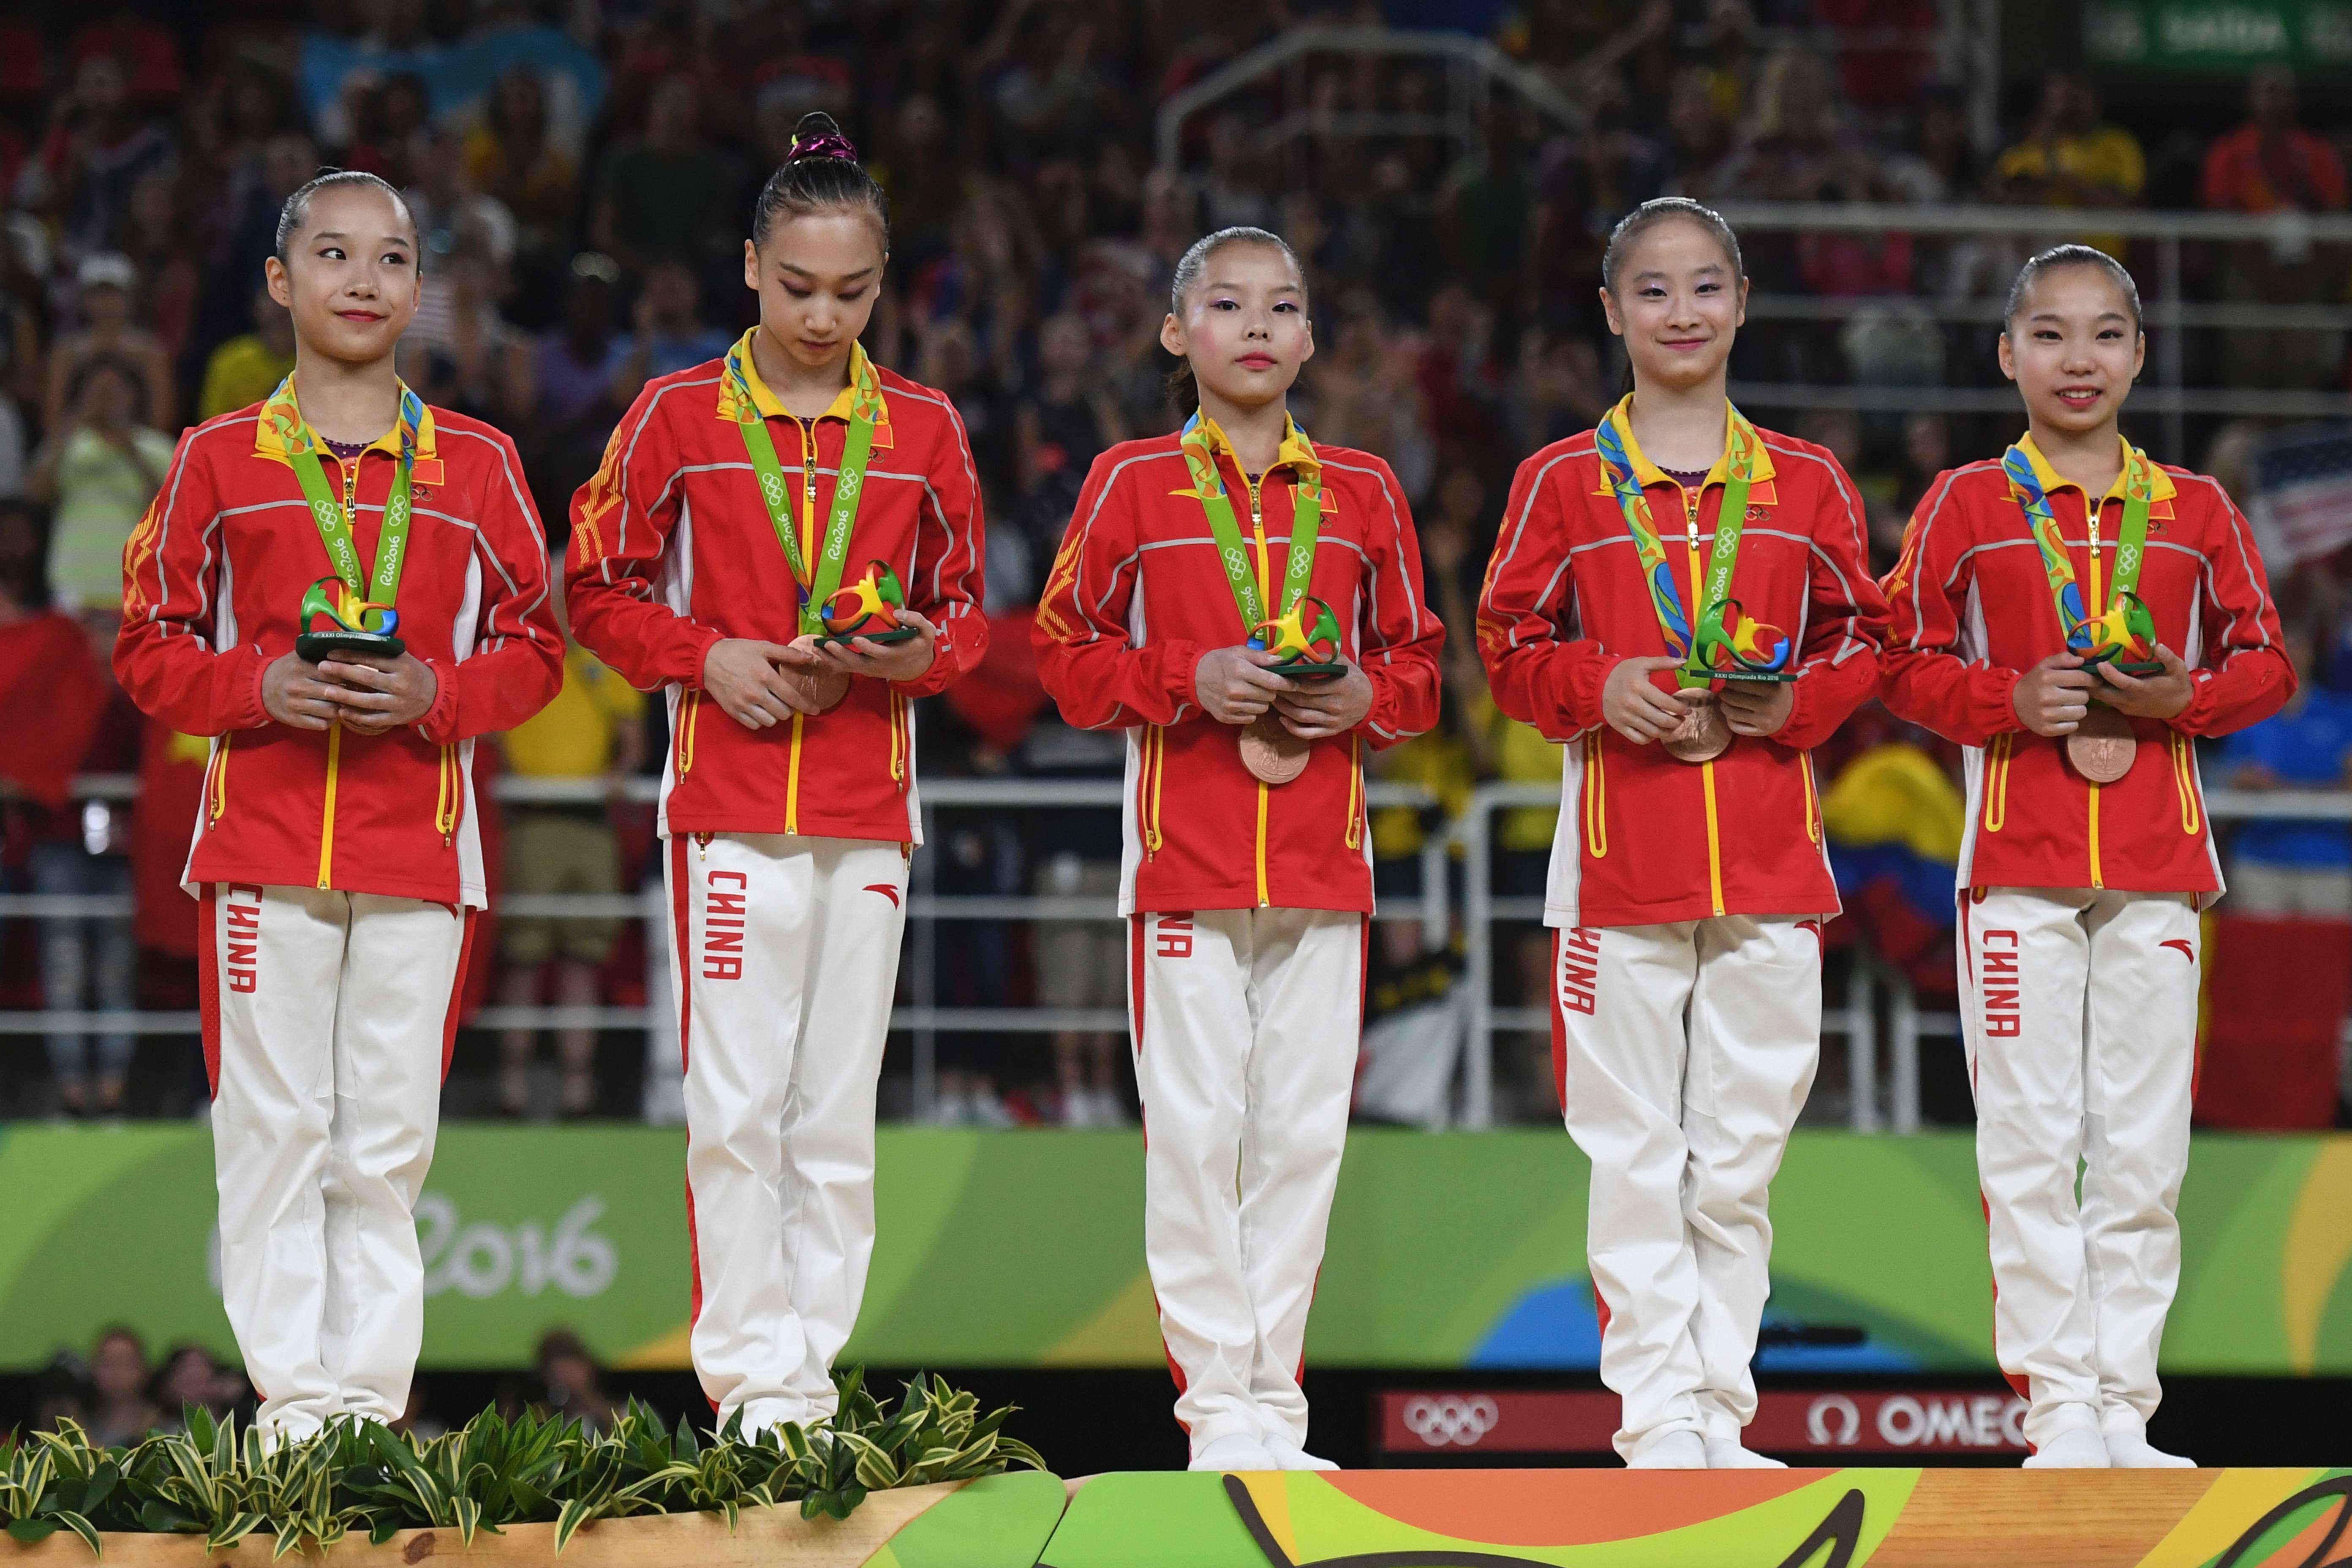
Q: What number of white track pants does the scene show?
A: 5